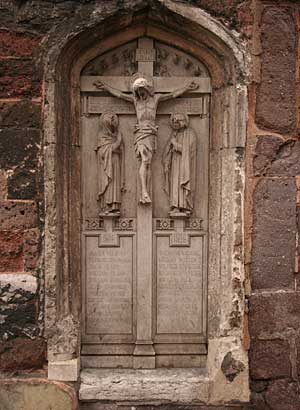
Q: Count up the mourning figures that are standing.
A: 2